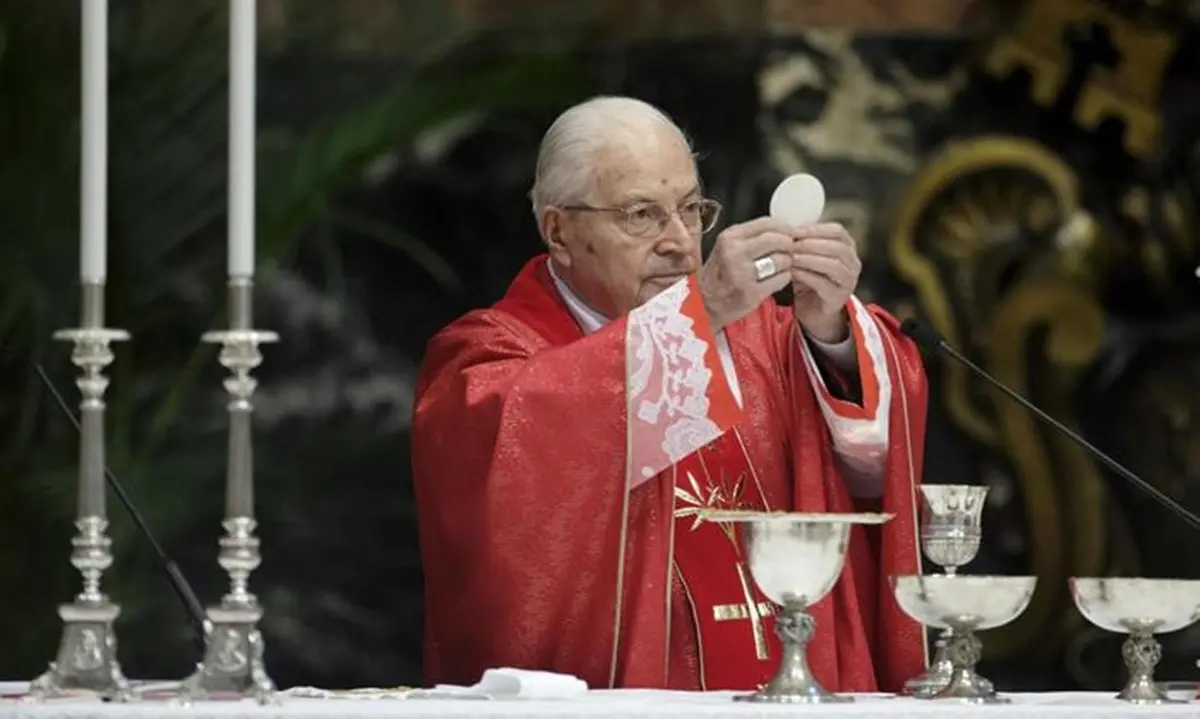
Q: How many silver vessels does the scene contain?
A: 4